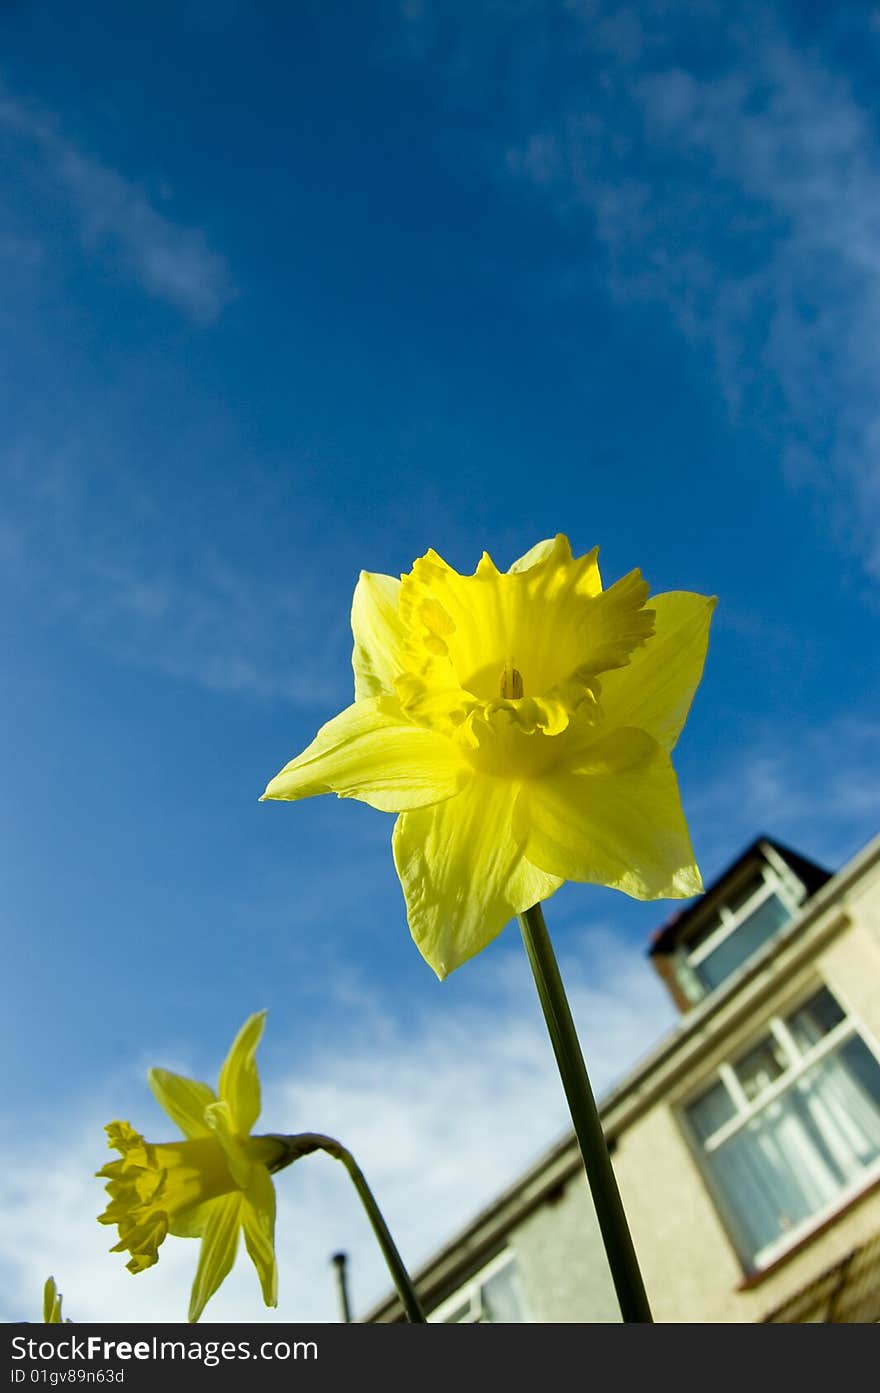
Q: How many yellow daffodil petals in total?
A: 12